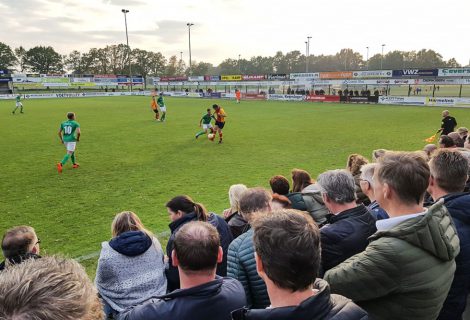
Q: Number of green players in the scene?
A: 4